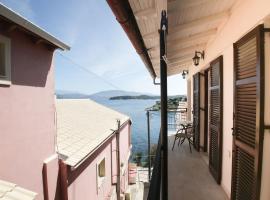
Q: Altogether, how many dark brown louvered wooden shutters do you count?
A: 3